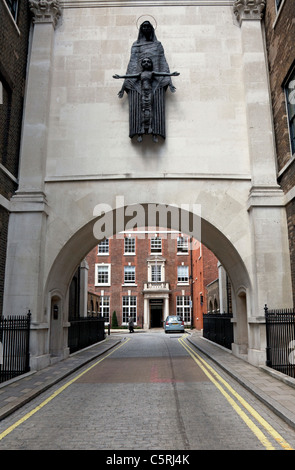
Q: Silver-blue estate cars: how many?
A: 1